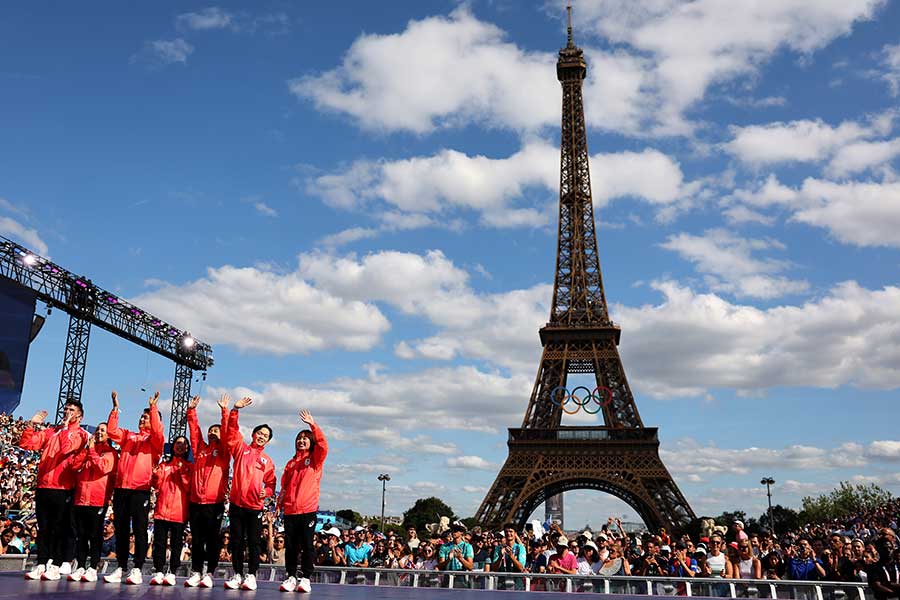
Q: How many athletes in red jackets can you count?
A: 7